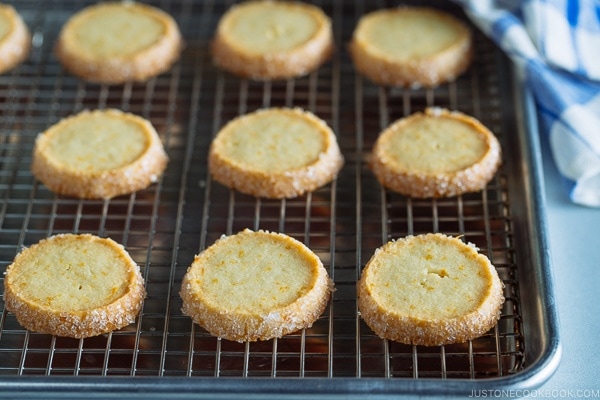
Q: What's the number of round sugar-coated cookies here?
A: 10